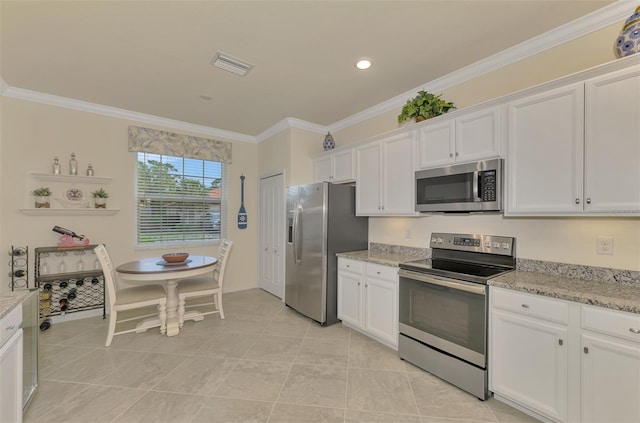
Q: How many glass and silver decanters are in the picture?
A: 3